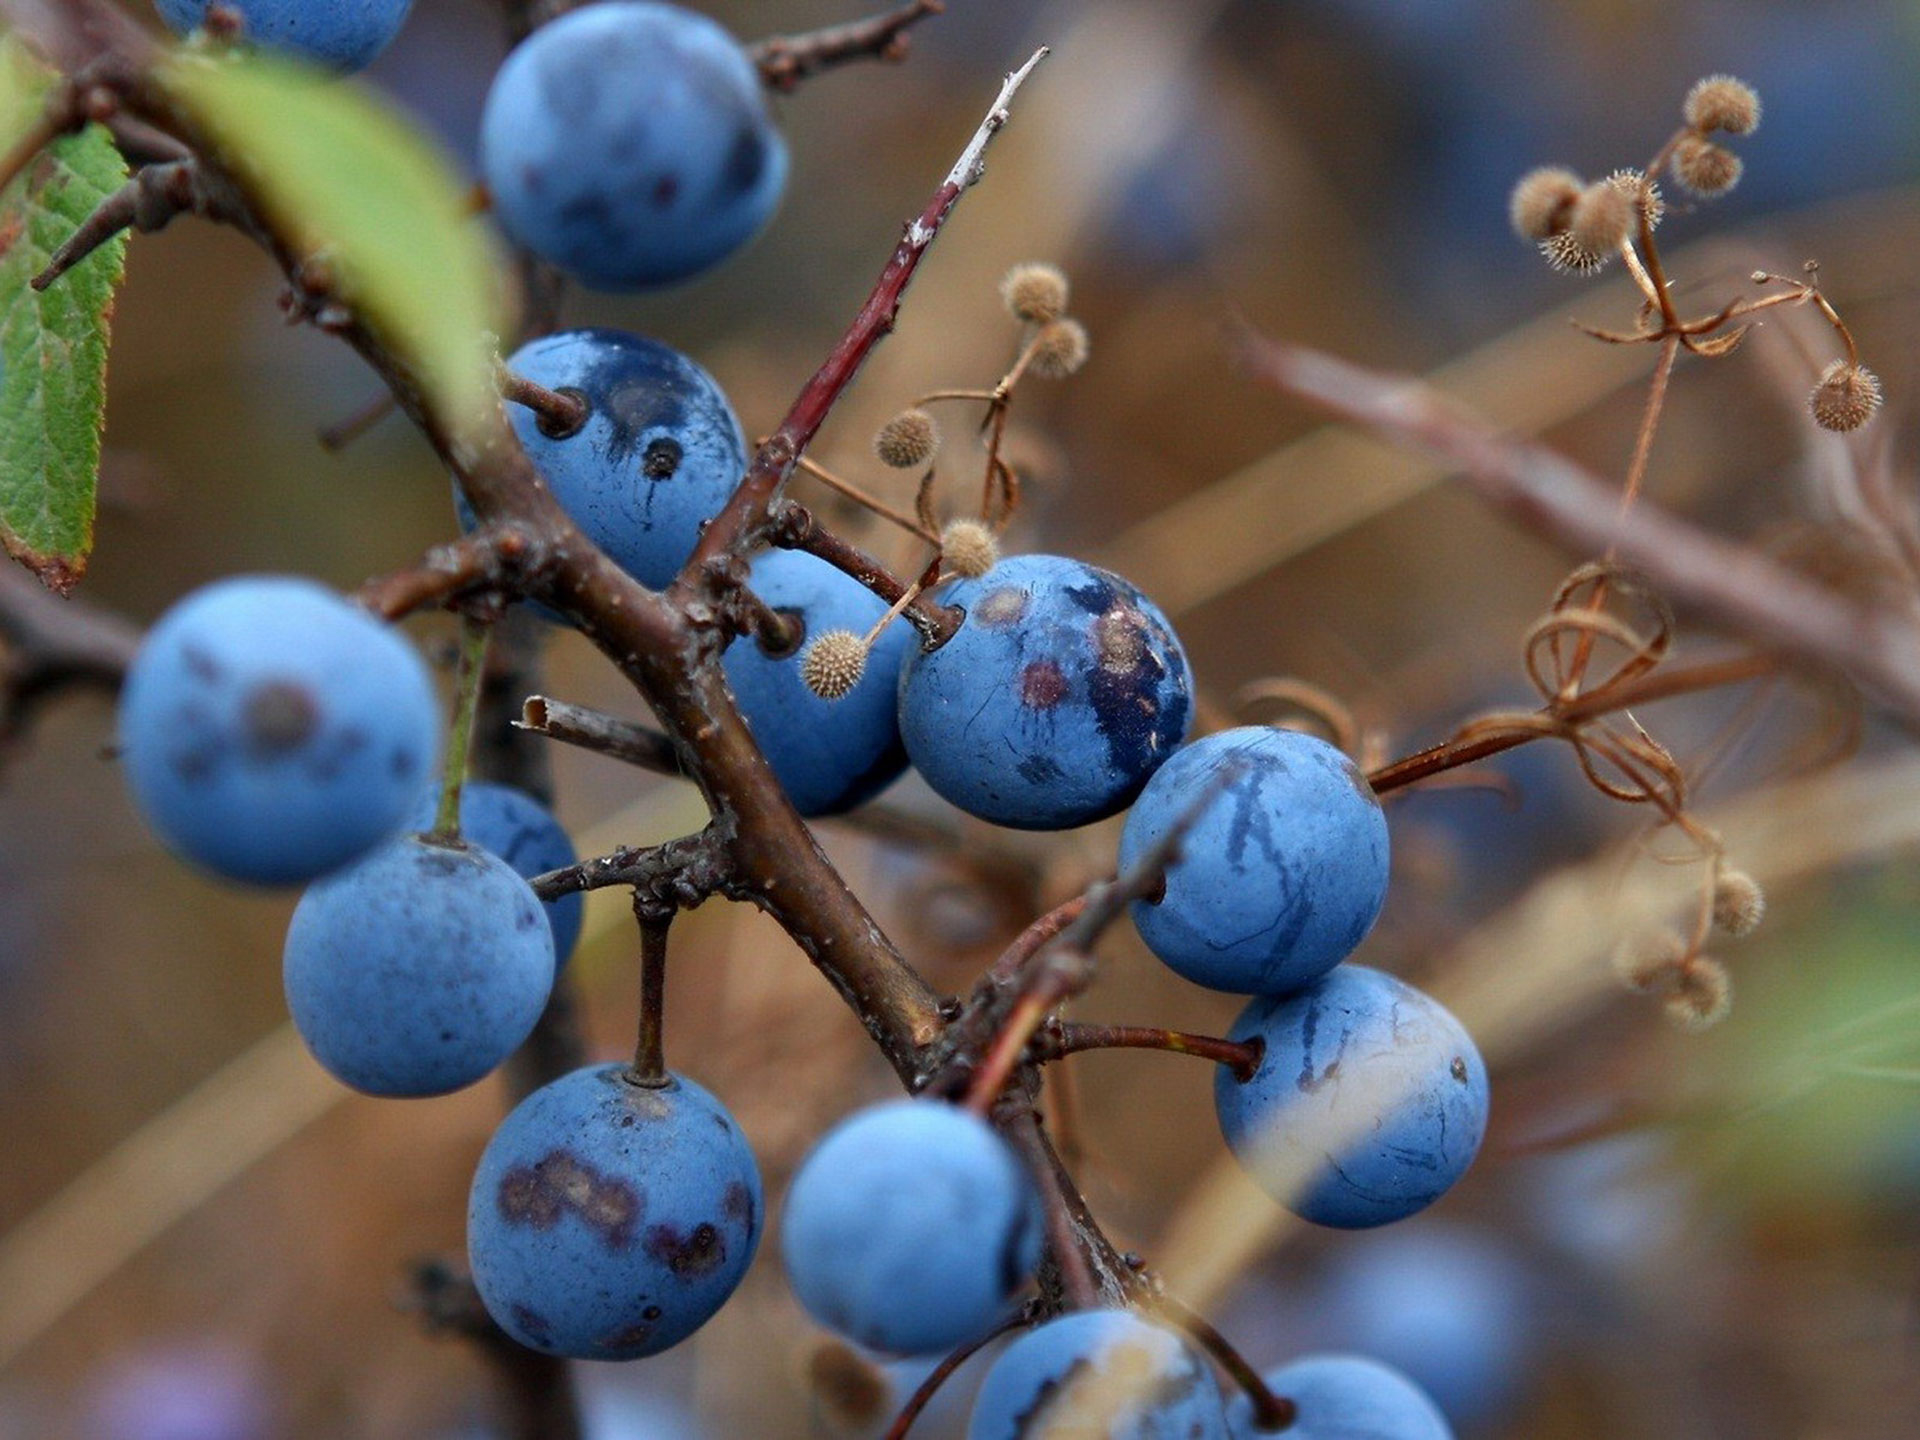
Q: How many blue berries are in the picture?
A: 14